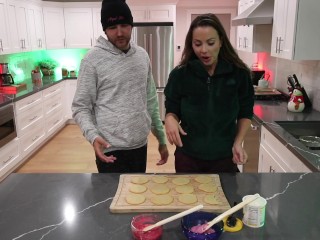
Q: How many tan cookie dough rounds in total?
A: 12